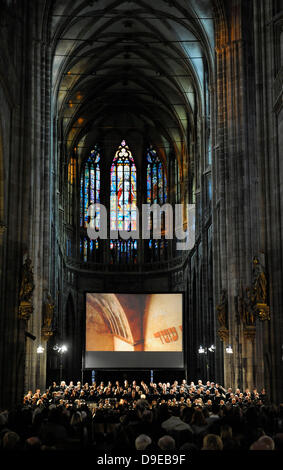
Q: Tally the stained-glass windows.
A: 3